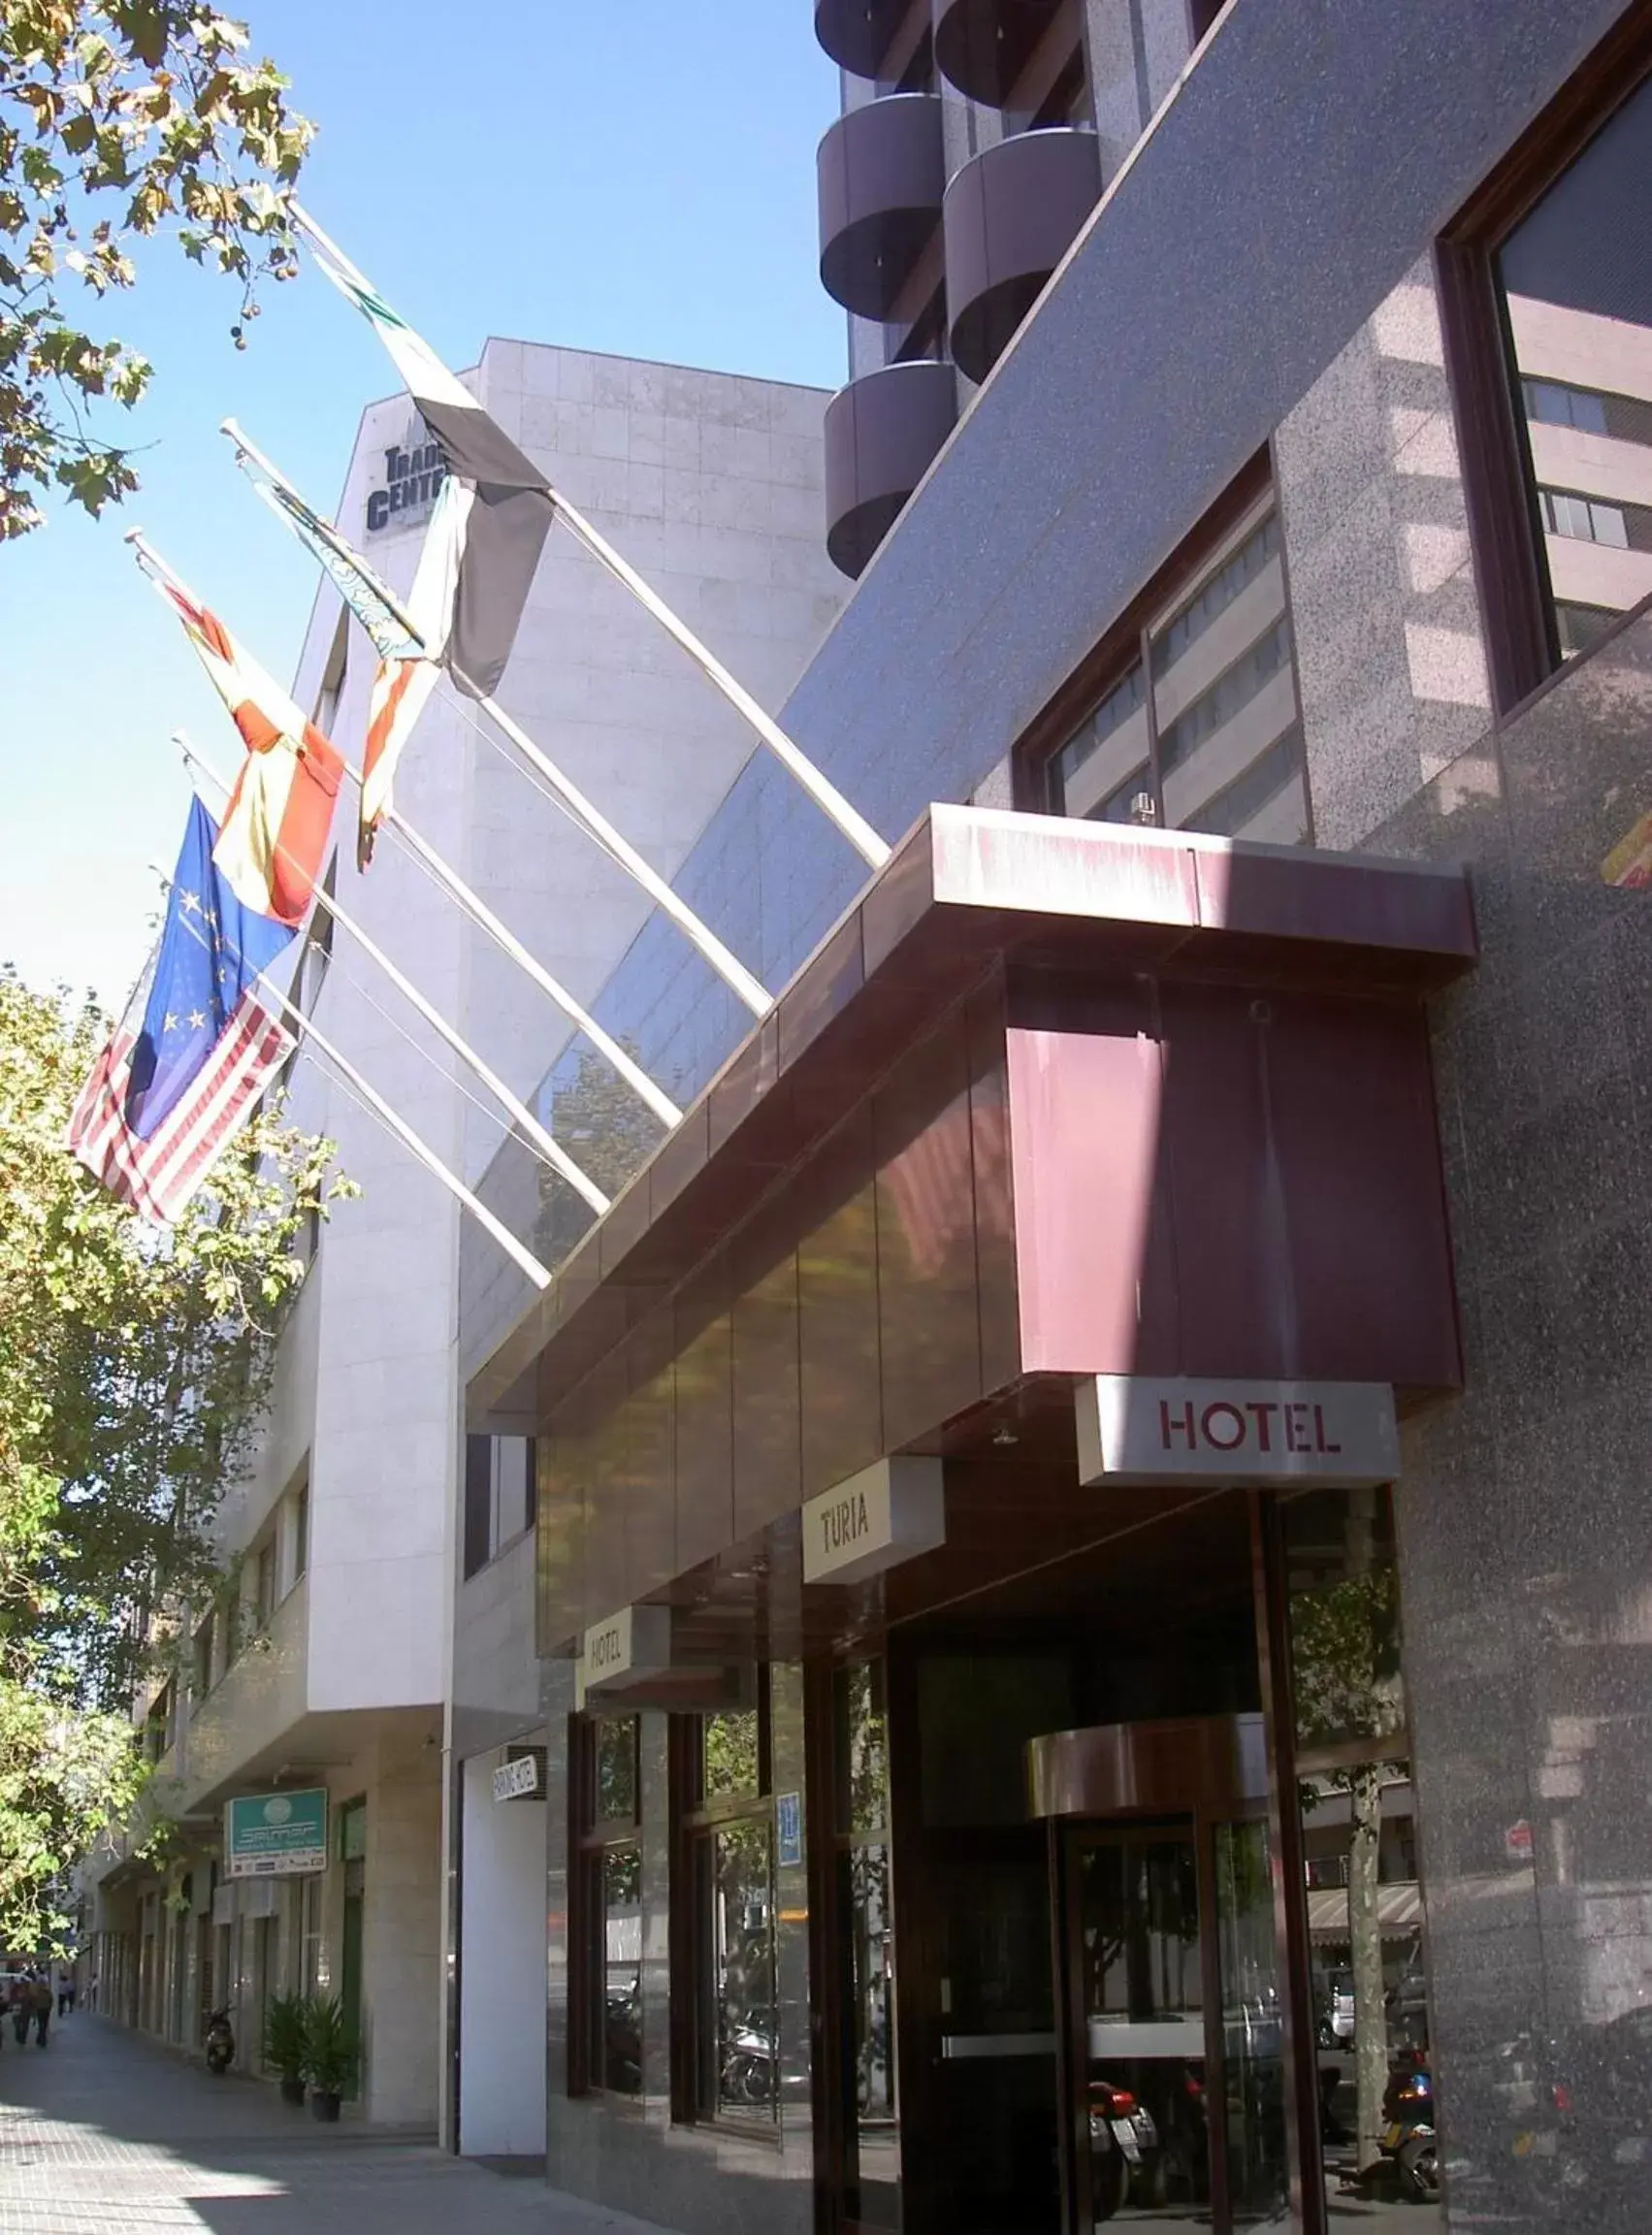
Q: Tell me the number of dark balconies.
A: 5